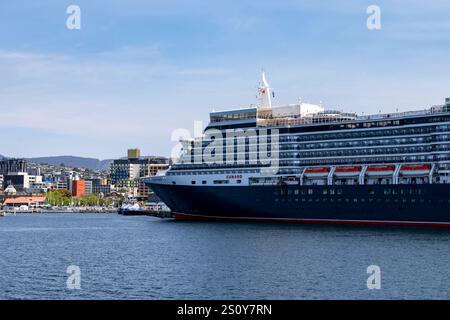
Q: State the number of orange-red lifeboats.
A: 4